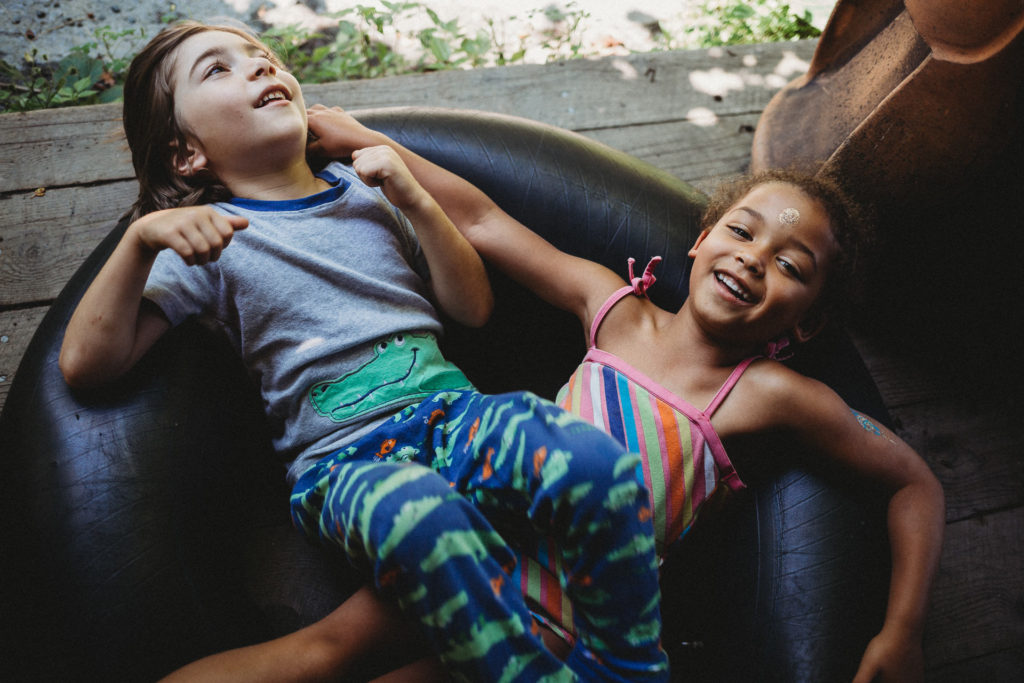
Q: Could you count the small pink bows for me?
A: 2